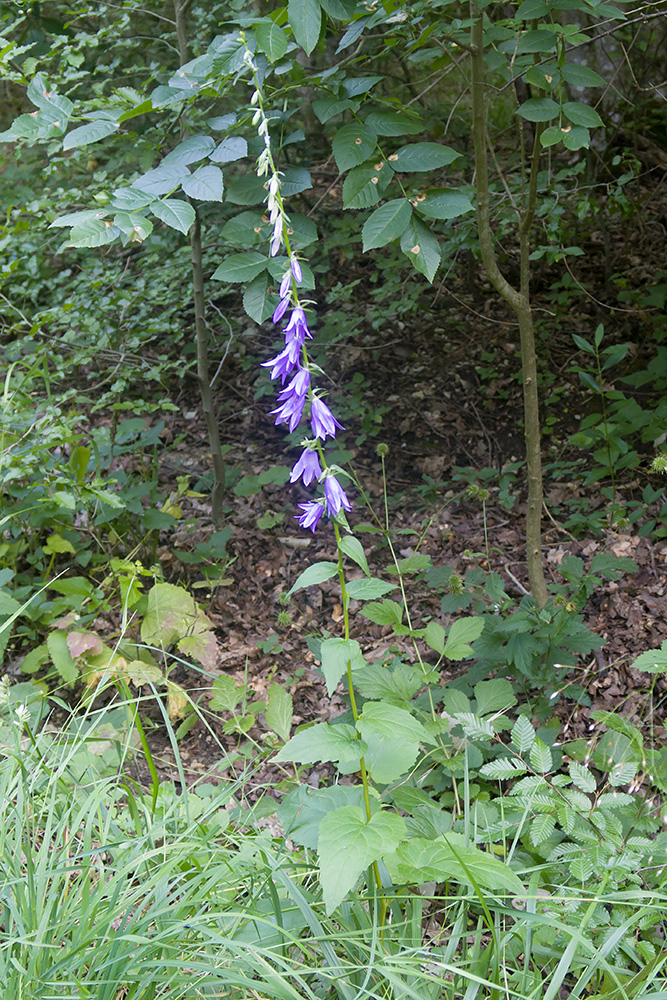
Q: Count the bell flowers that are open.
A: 8